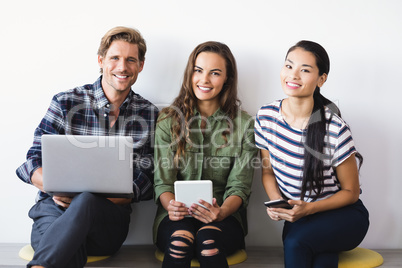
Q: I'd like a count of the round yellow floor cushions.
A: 3